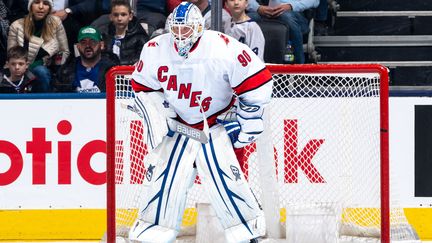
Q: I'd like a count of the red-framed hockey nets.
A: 1